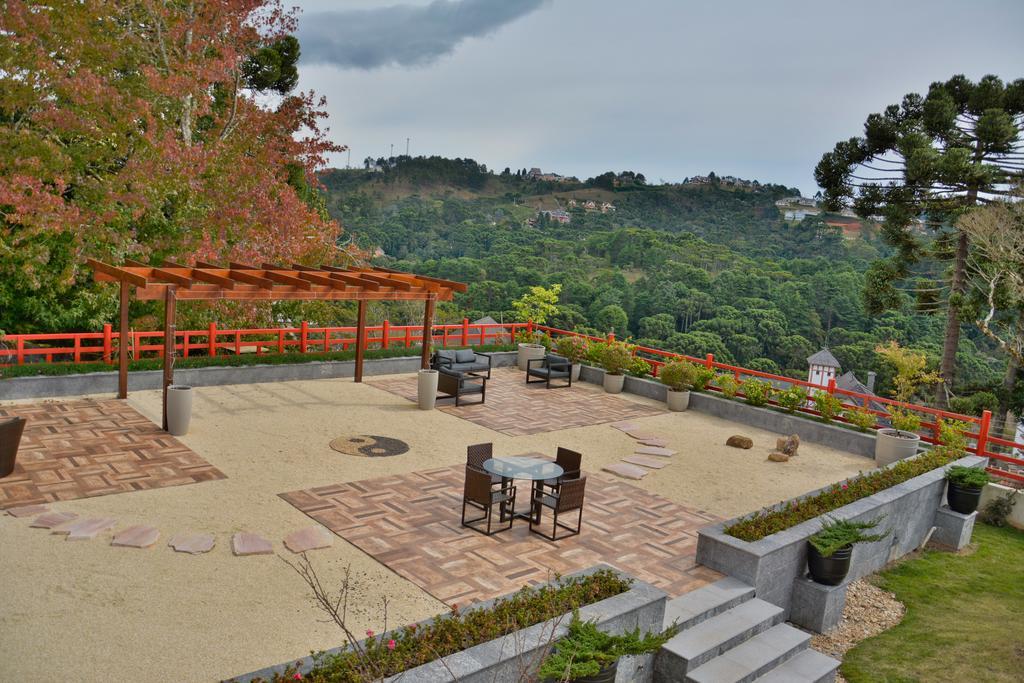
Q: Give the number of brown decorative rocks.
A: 3